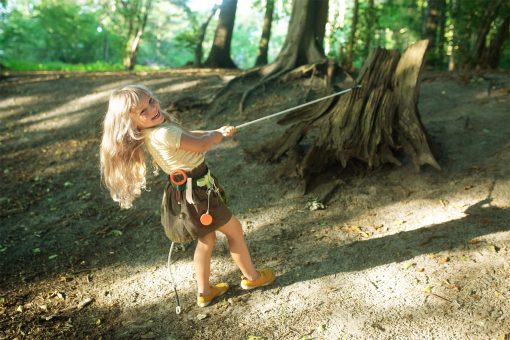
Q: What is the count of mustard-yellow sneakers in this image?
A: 2